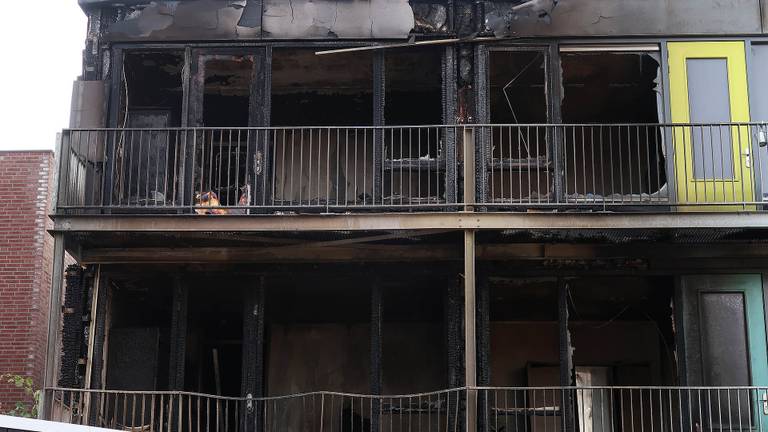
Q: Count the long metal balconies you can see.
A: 2